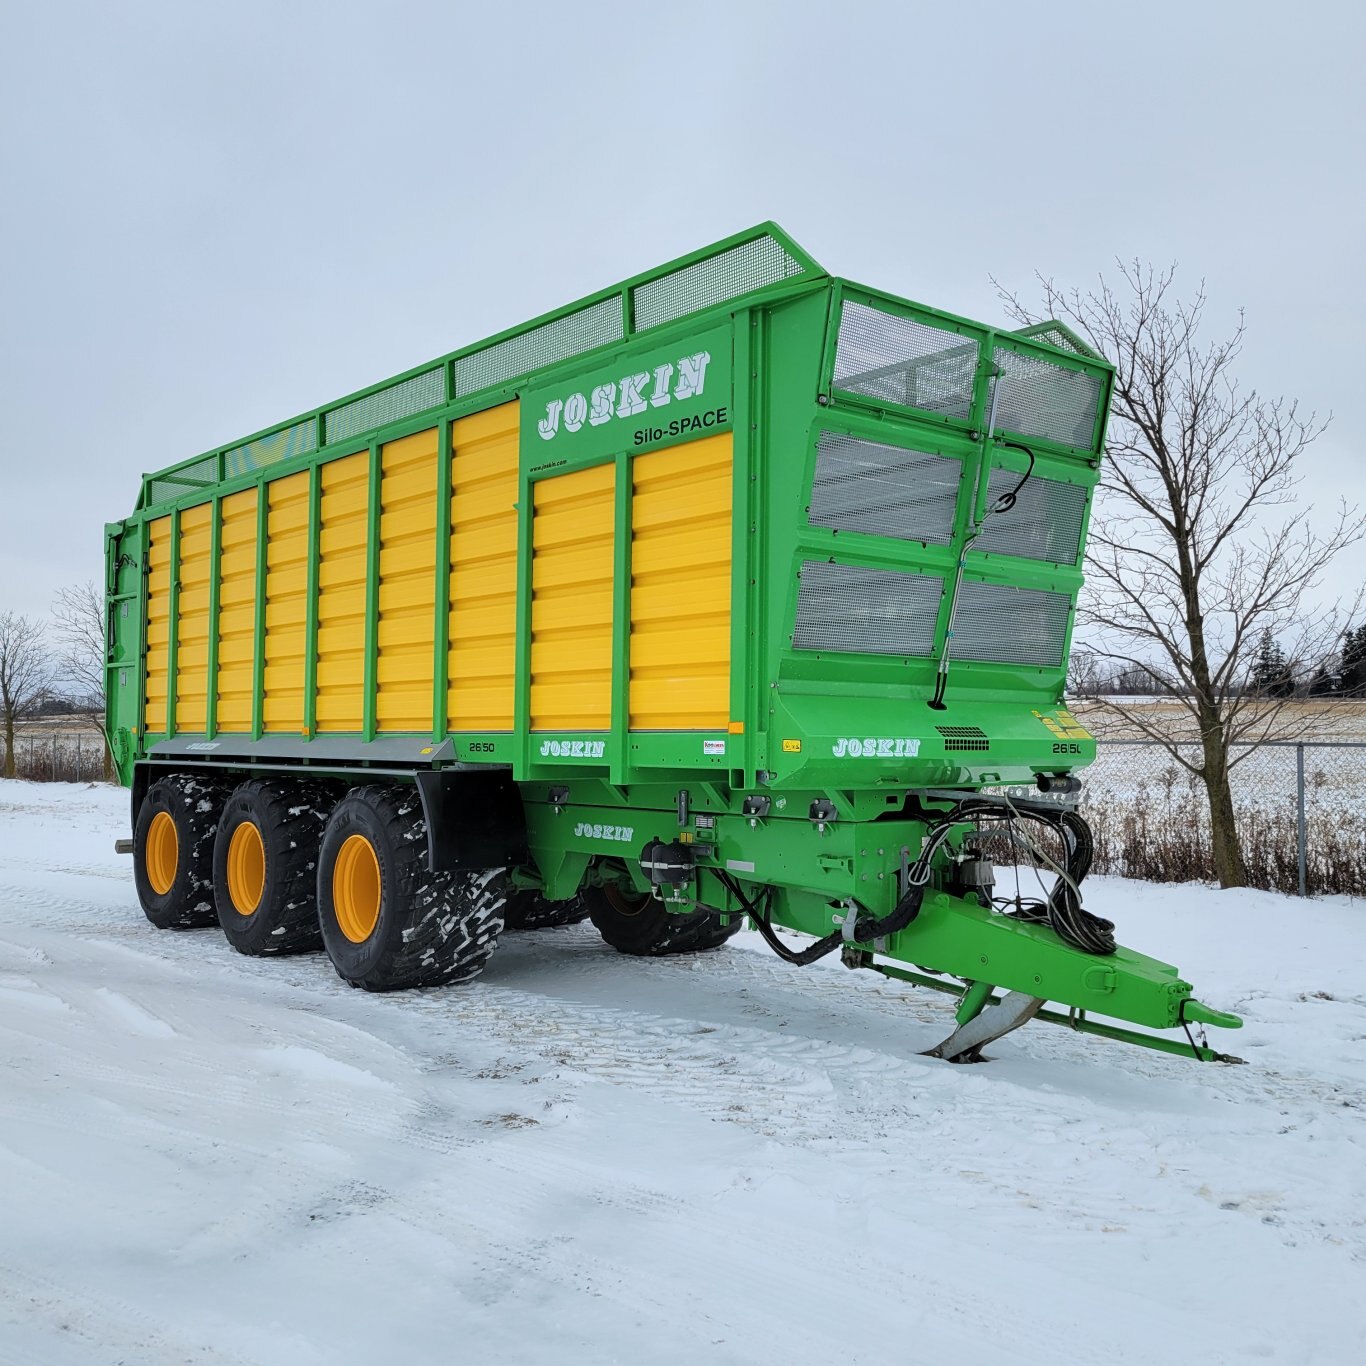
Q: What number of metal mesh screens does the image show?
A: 12